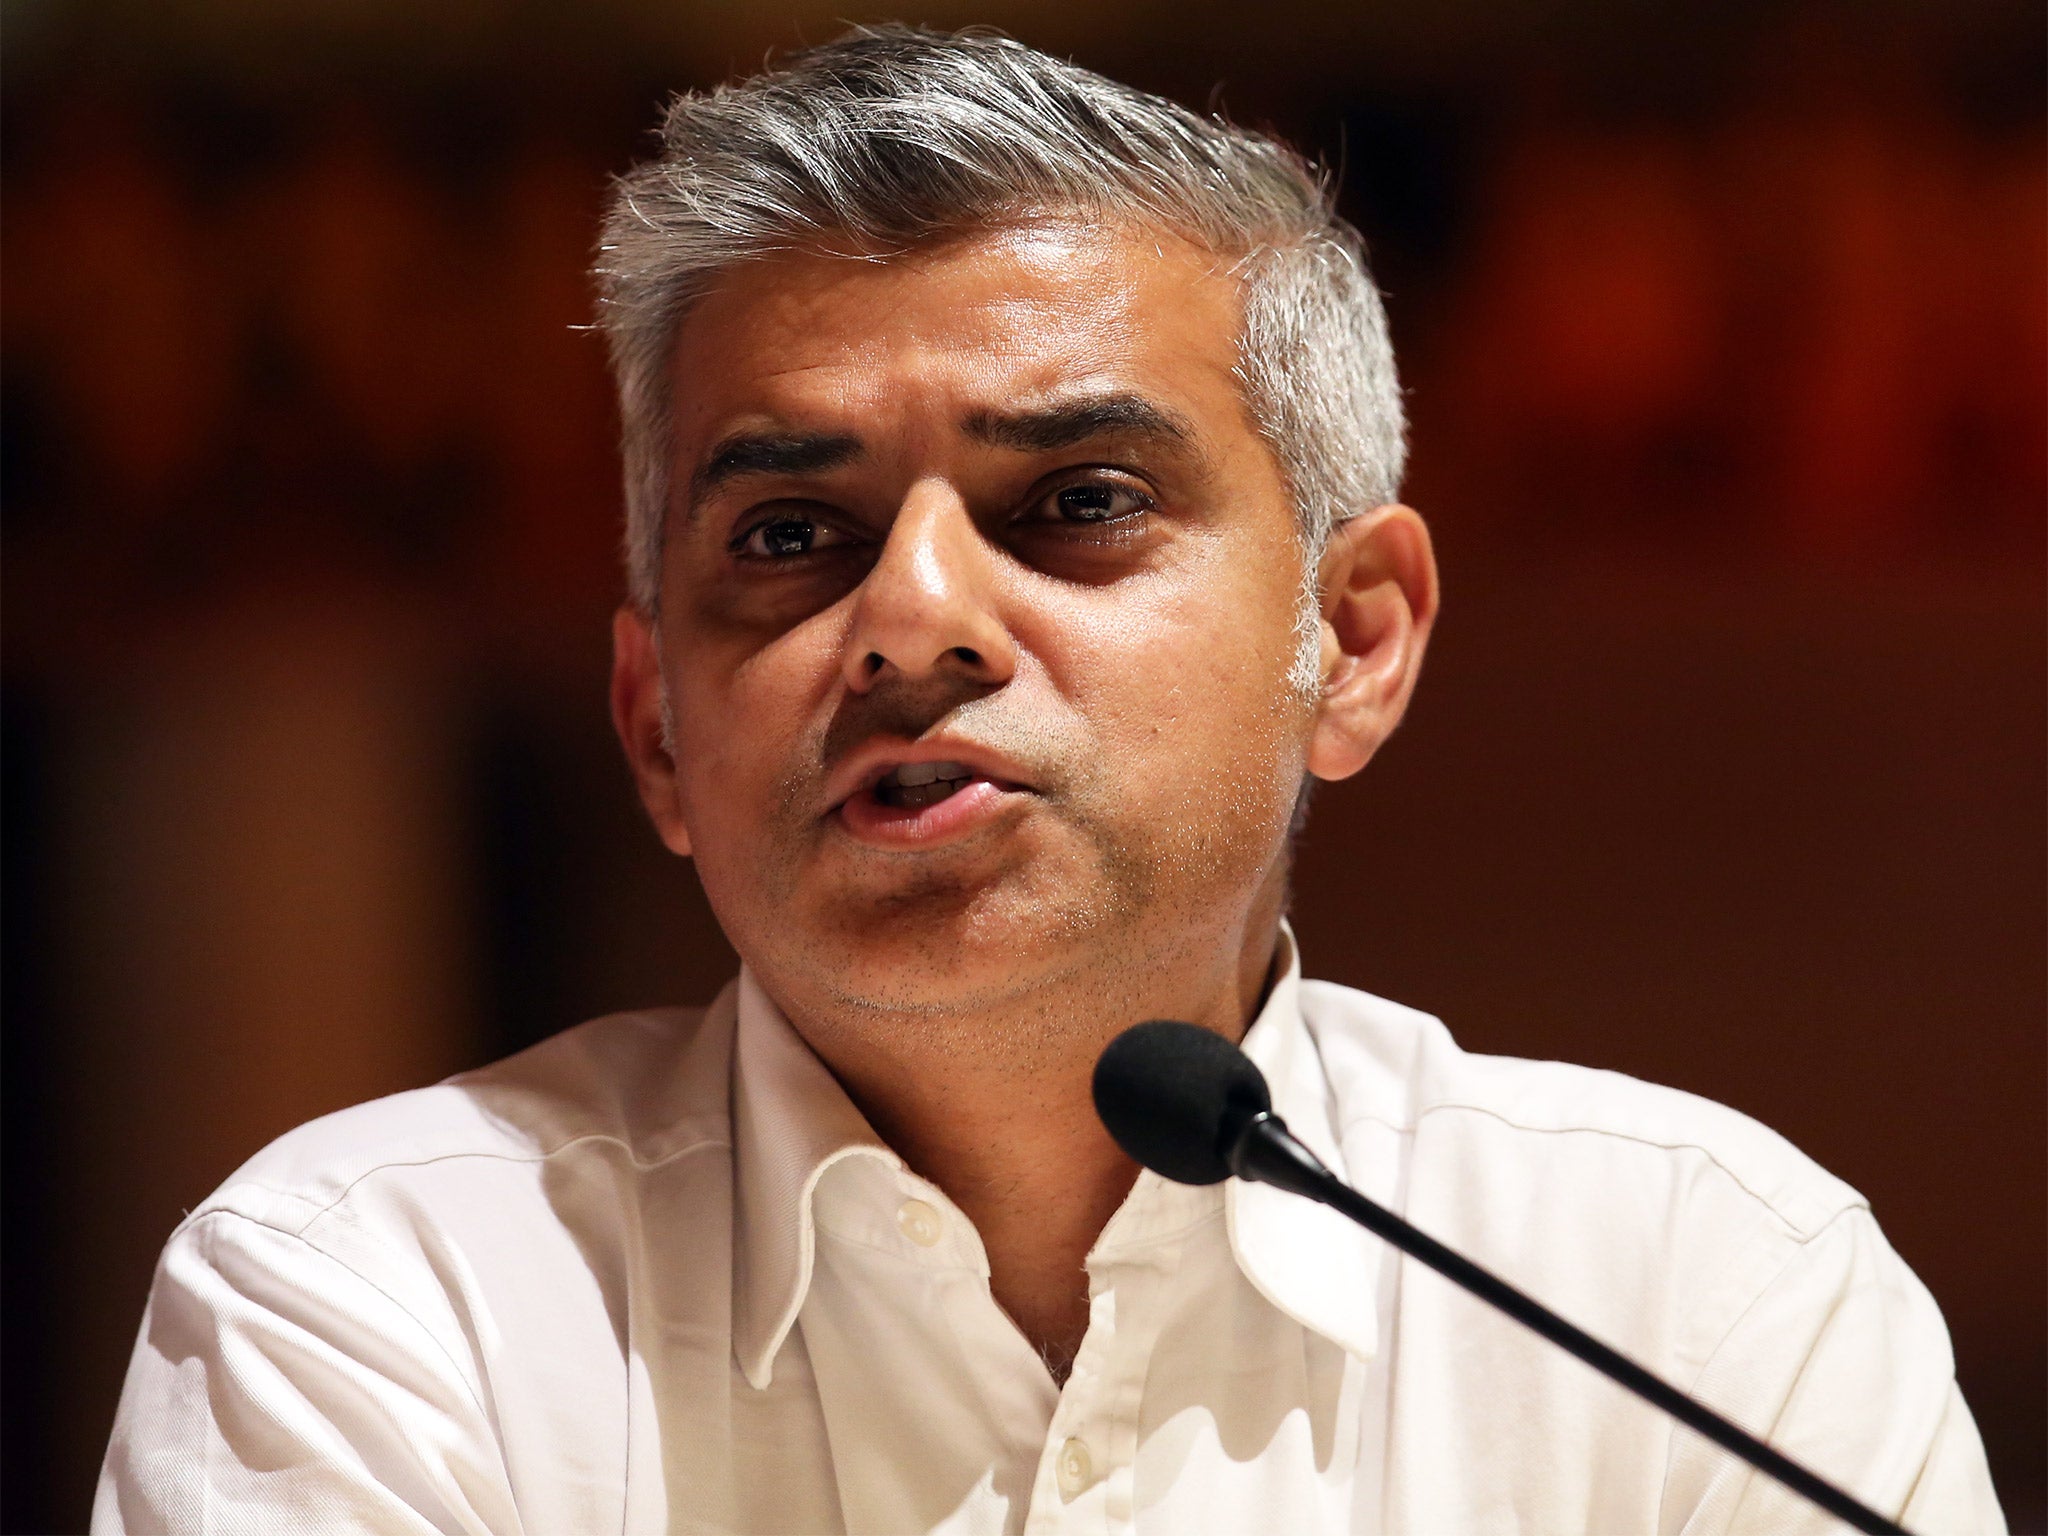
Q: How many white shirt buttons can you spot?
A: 2